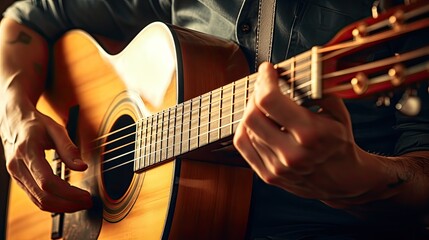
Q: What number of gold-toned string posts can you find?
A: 4